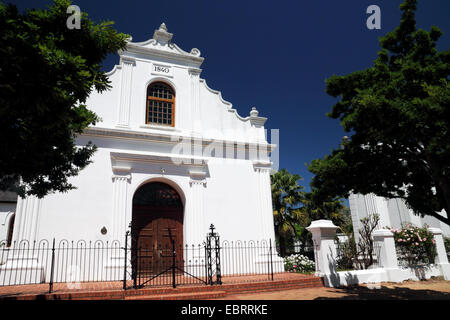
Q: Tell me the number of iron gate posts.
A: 2